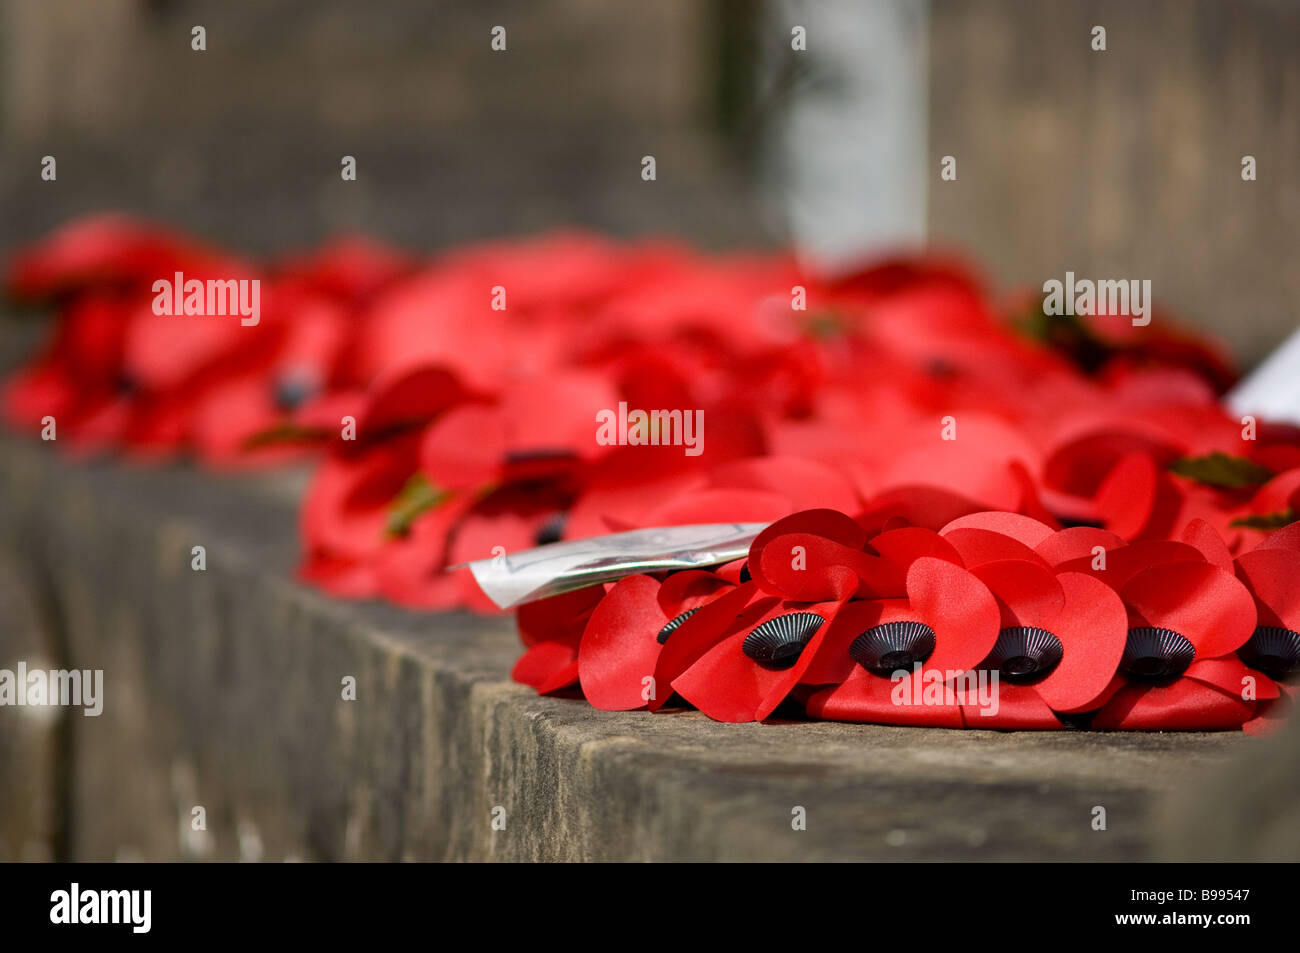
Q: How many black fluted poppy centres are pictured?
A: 6